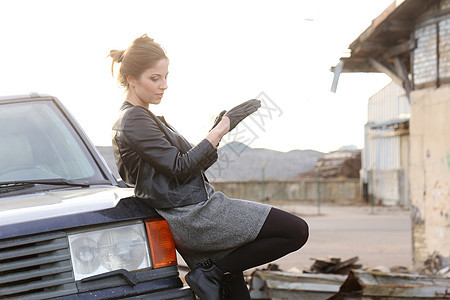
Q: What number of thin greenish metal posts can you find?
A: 3